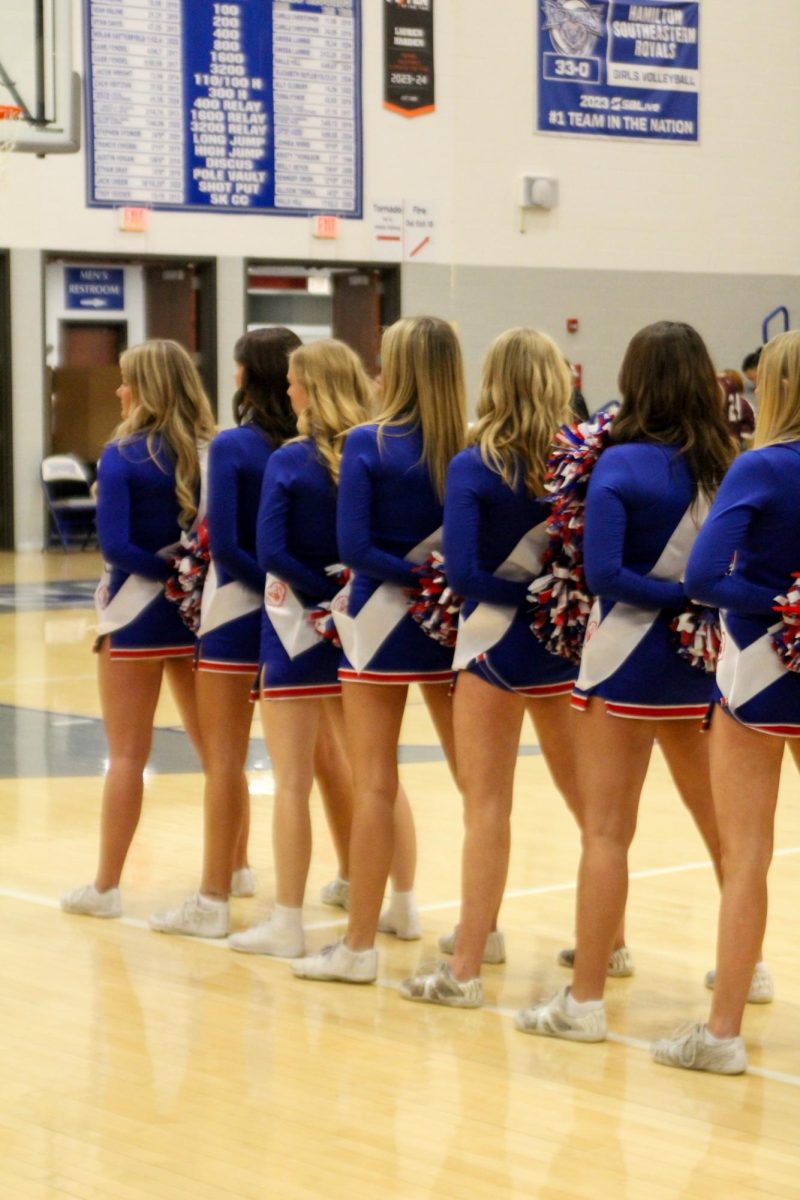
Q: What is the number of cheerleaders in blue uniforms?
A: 7